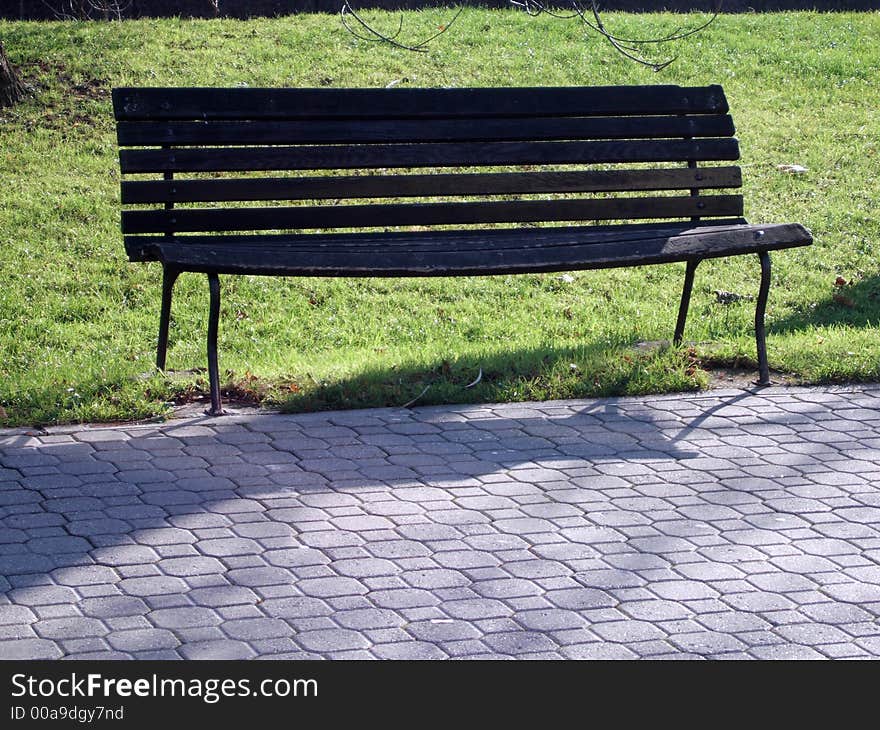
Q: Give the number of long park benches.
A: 1